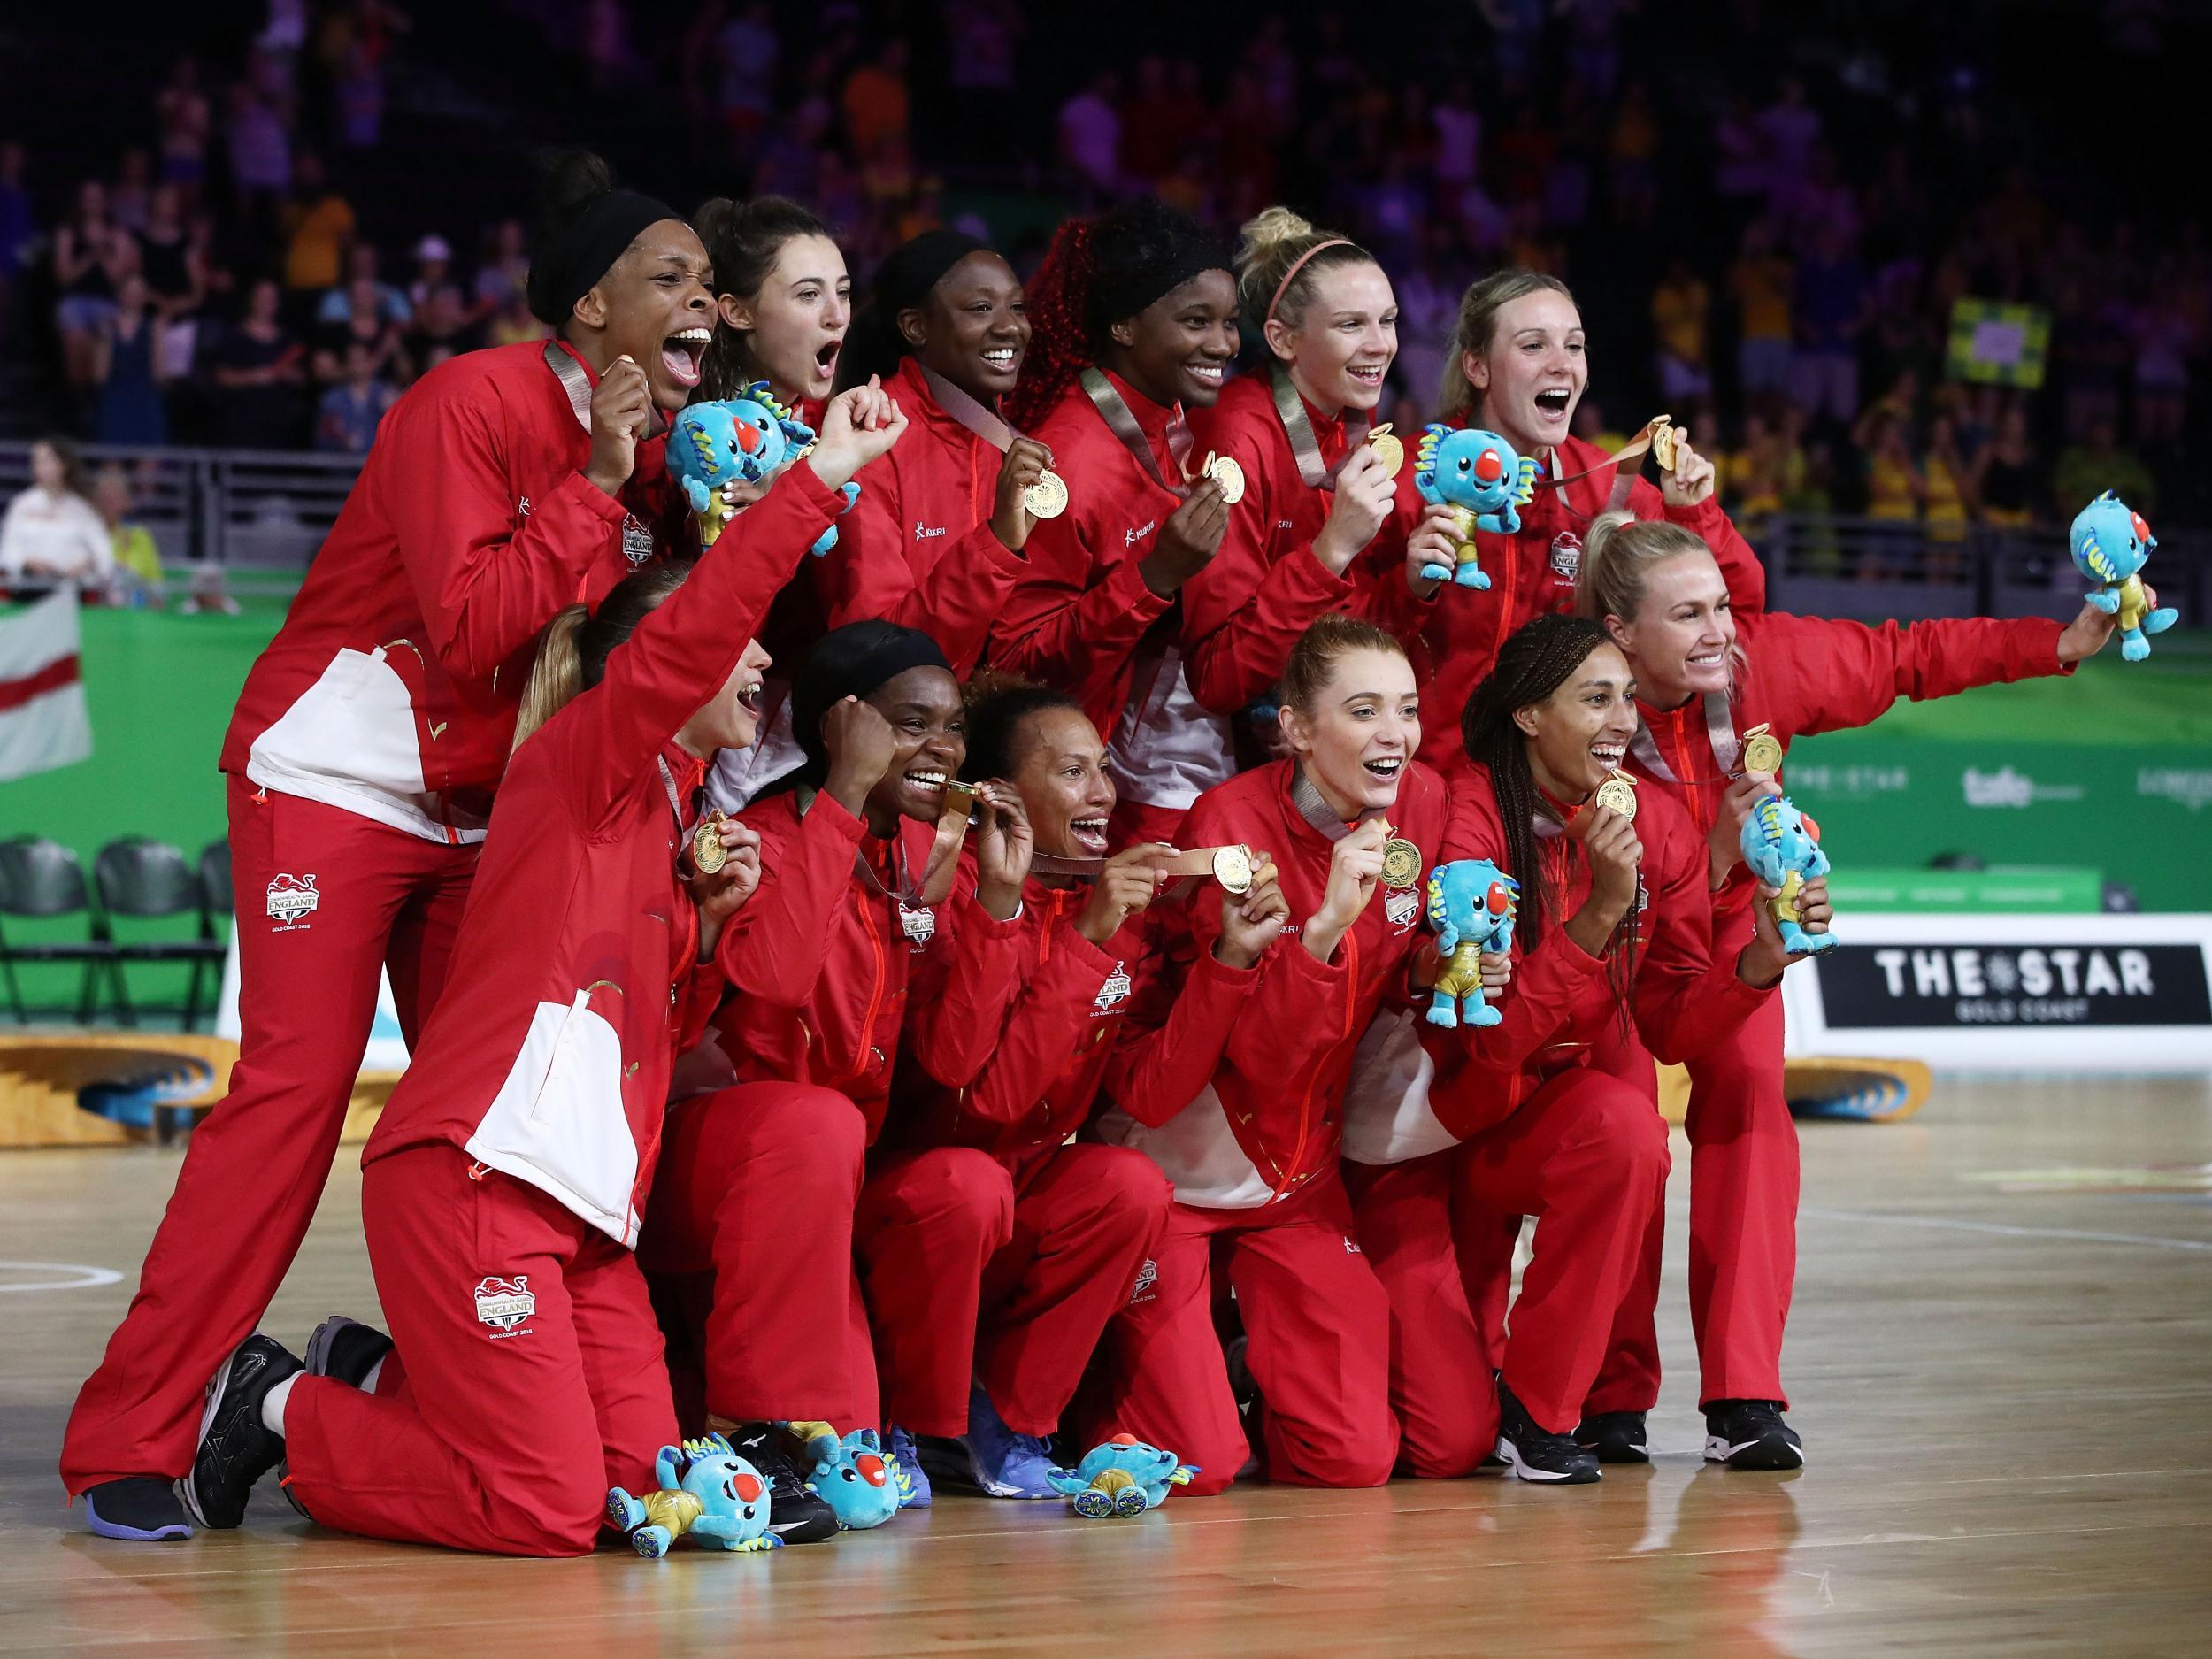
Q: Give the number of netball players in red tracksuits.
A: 12